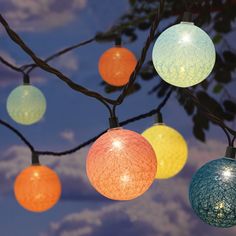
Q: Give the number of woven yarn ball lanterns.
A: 7